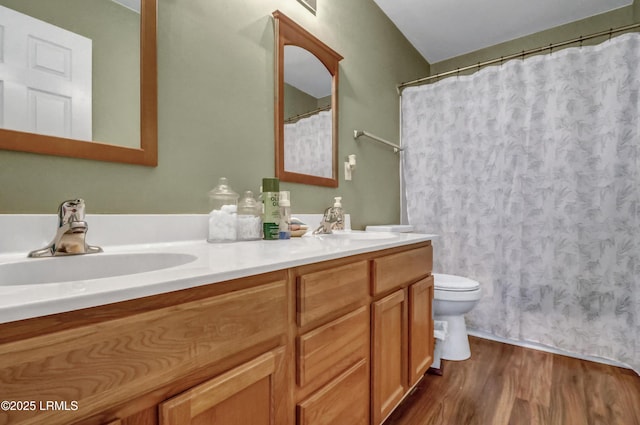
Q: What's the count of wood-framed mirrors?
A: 2